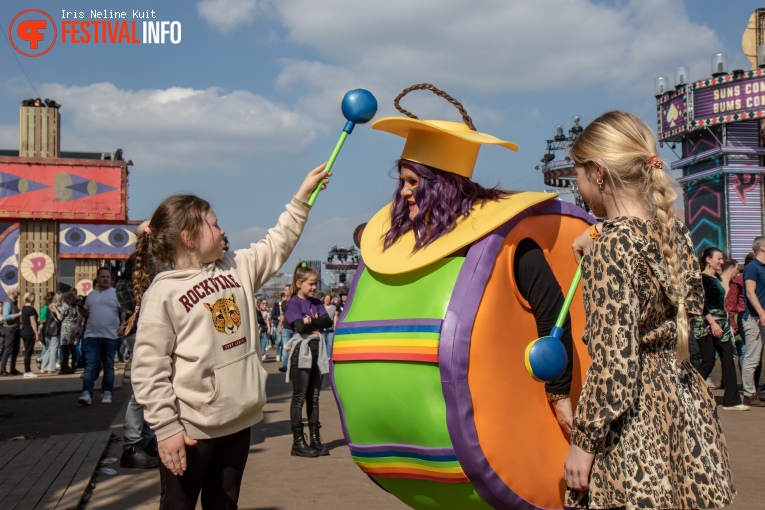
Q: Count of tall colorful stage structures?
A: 2